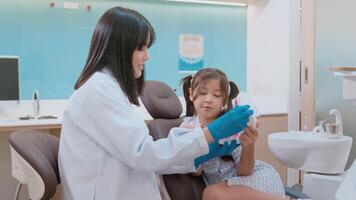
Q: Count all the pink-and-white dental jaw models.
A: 1